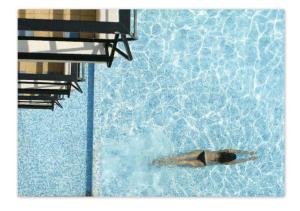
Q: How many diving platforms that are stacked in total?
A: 3